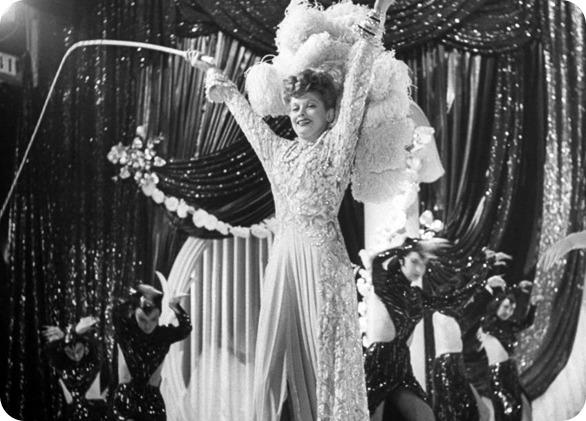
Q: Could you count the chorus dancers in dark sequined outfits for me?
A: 5